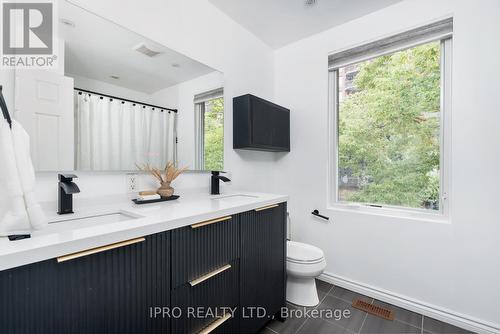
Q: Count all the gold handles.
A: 5